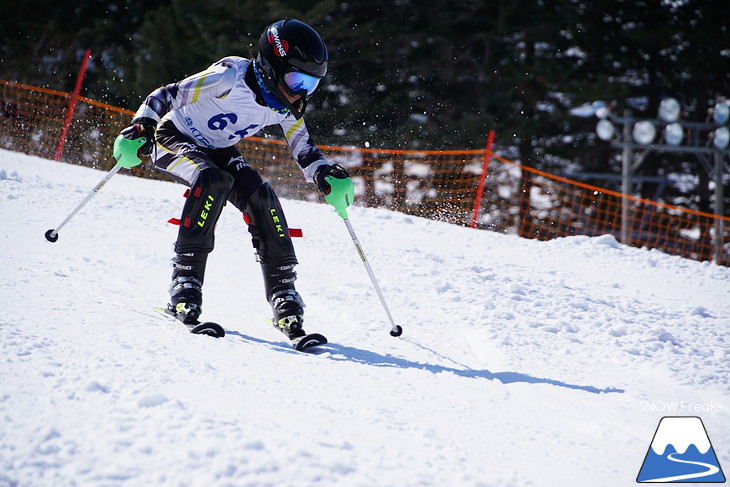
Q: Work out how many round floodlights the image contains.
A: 7